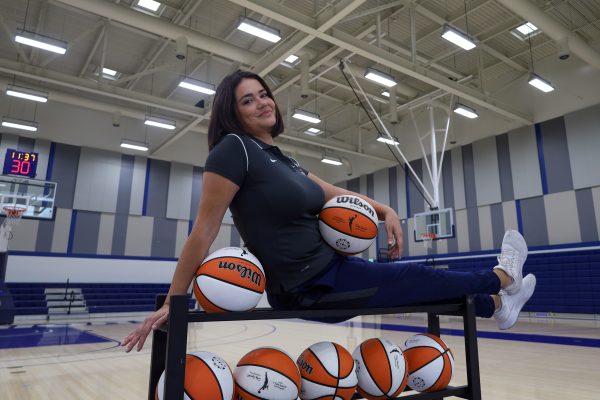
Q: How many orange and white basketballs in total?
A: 7